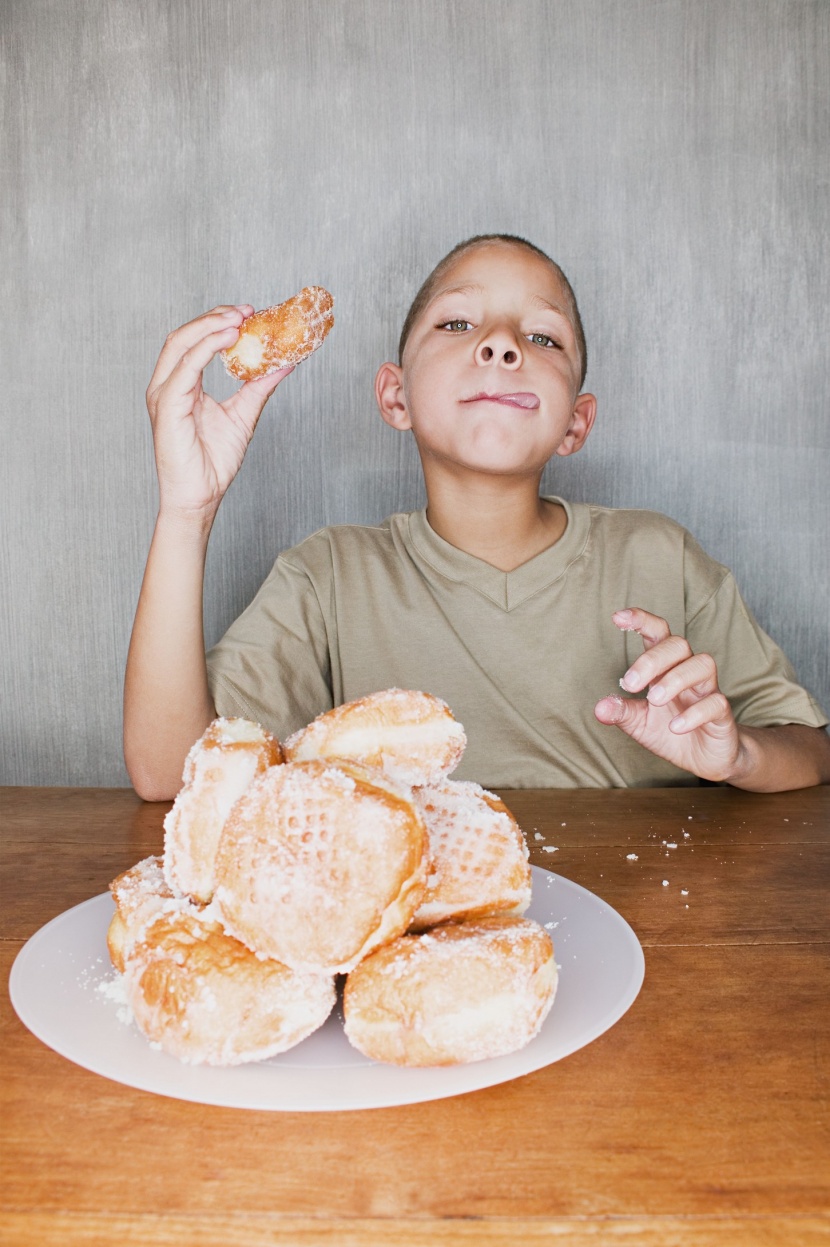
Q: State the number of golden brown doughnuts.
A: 8